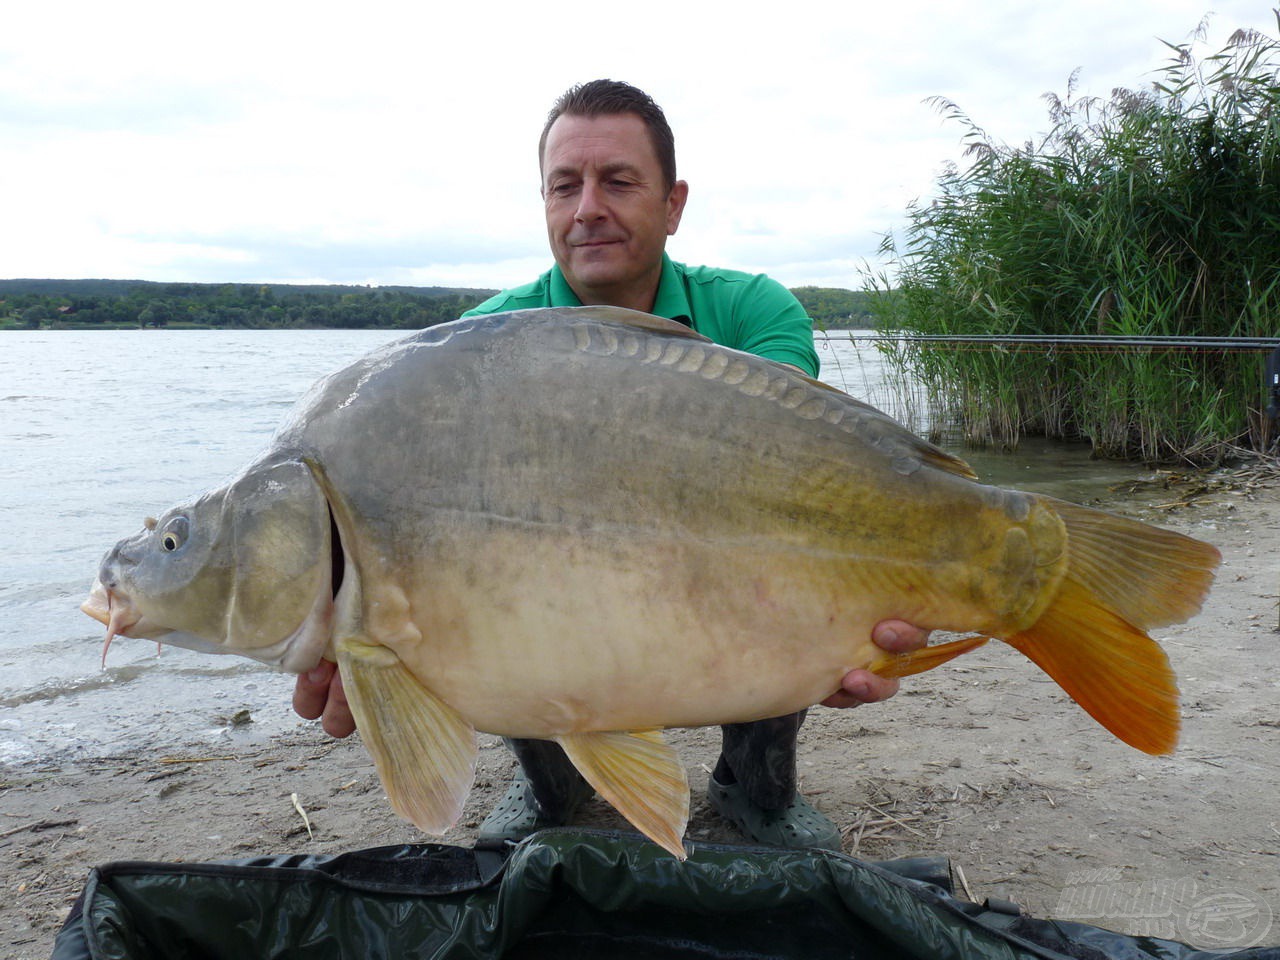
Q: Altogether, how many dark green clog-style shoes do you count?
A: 2